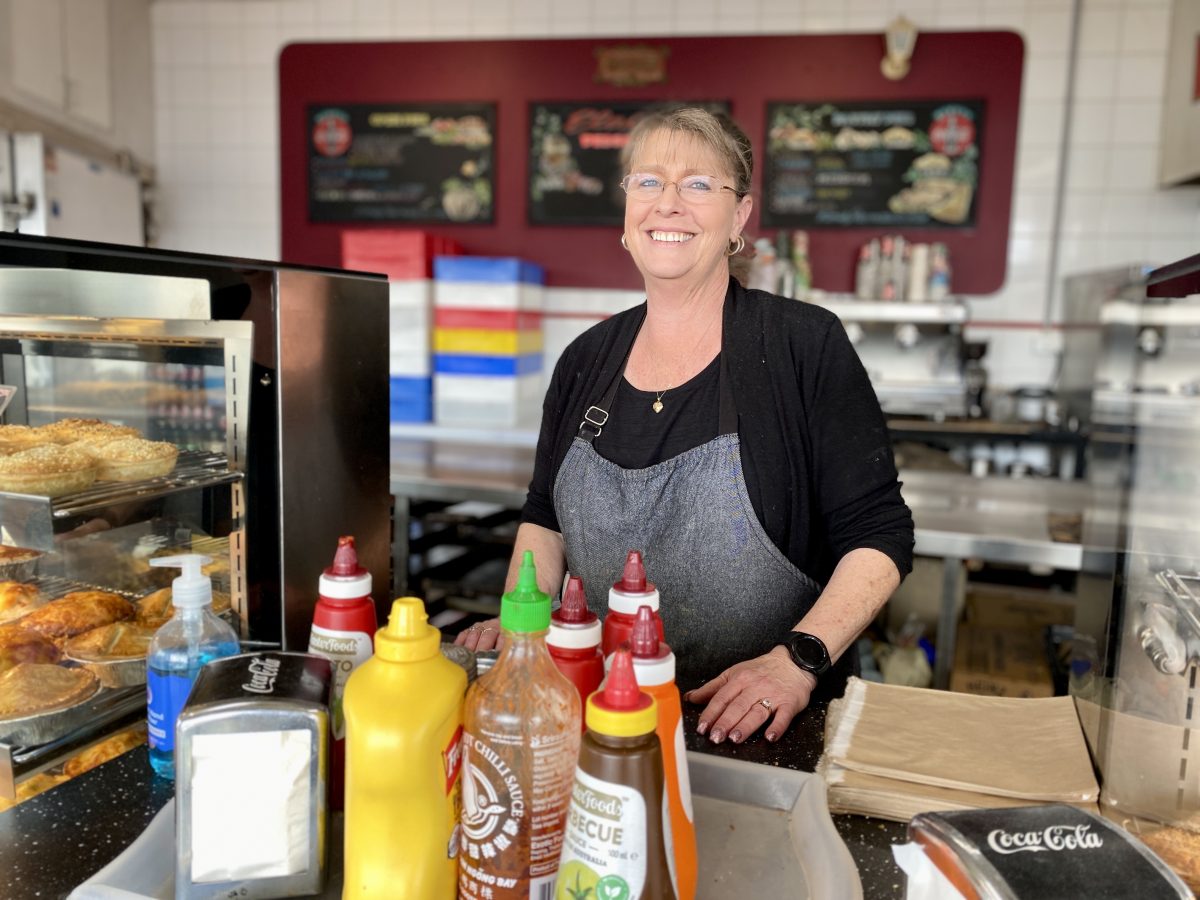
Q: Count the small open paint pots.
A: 0